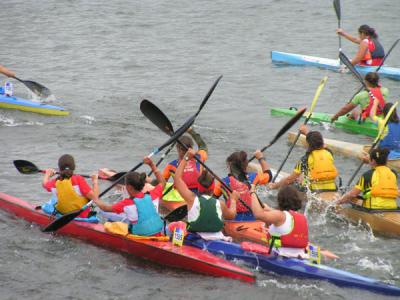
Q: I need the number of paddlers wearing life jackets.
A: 11